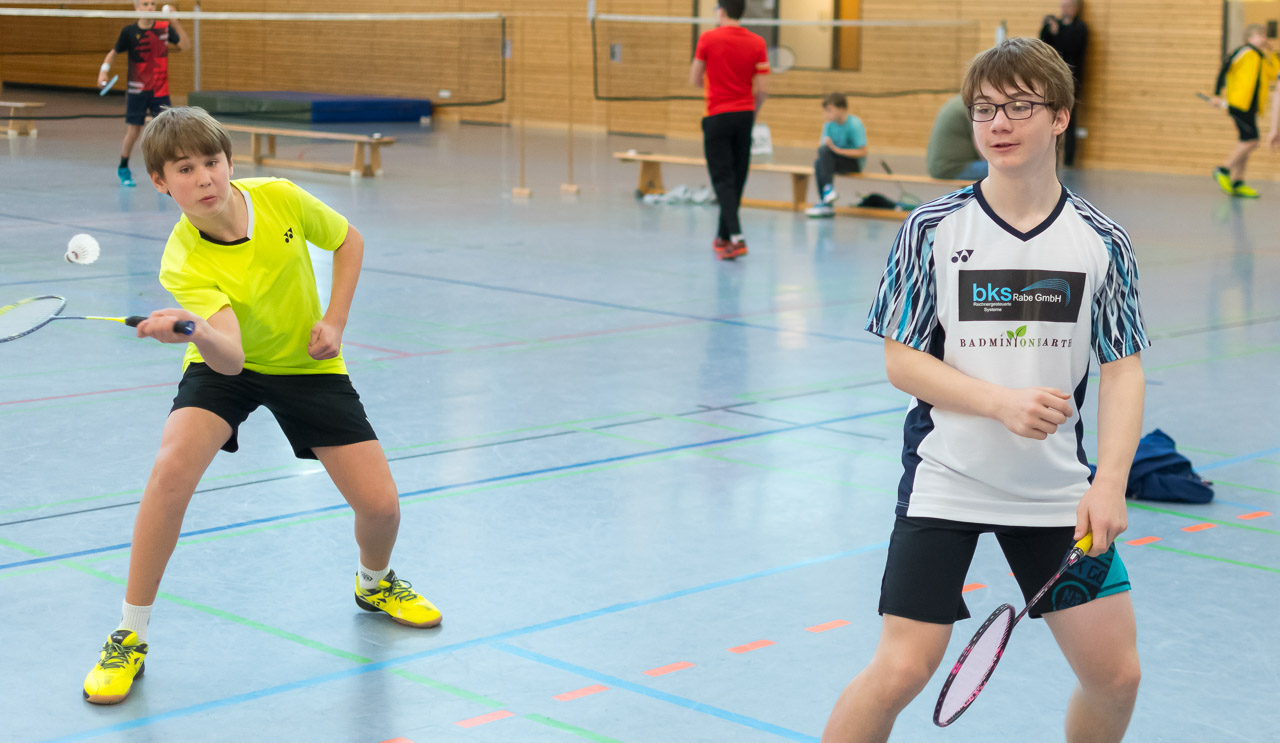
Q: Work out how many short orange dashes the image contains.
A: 11